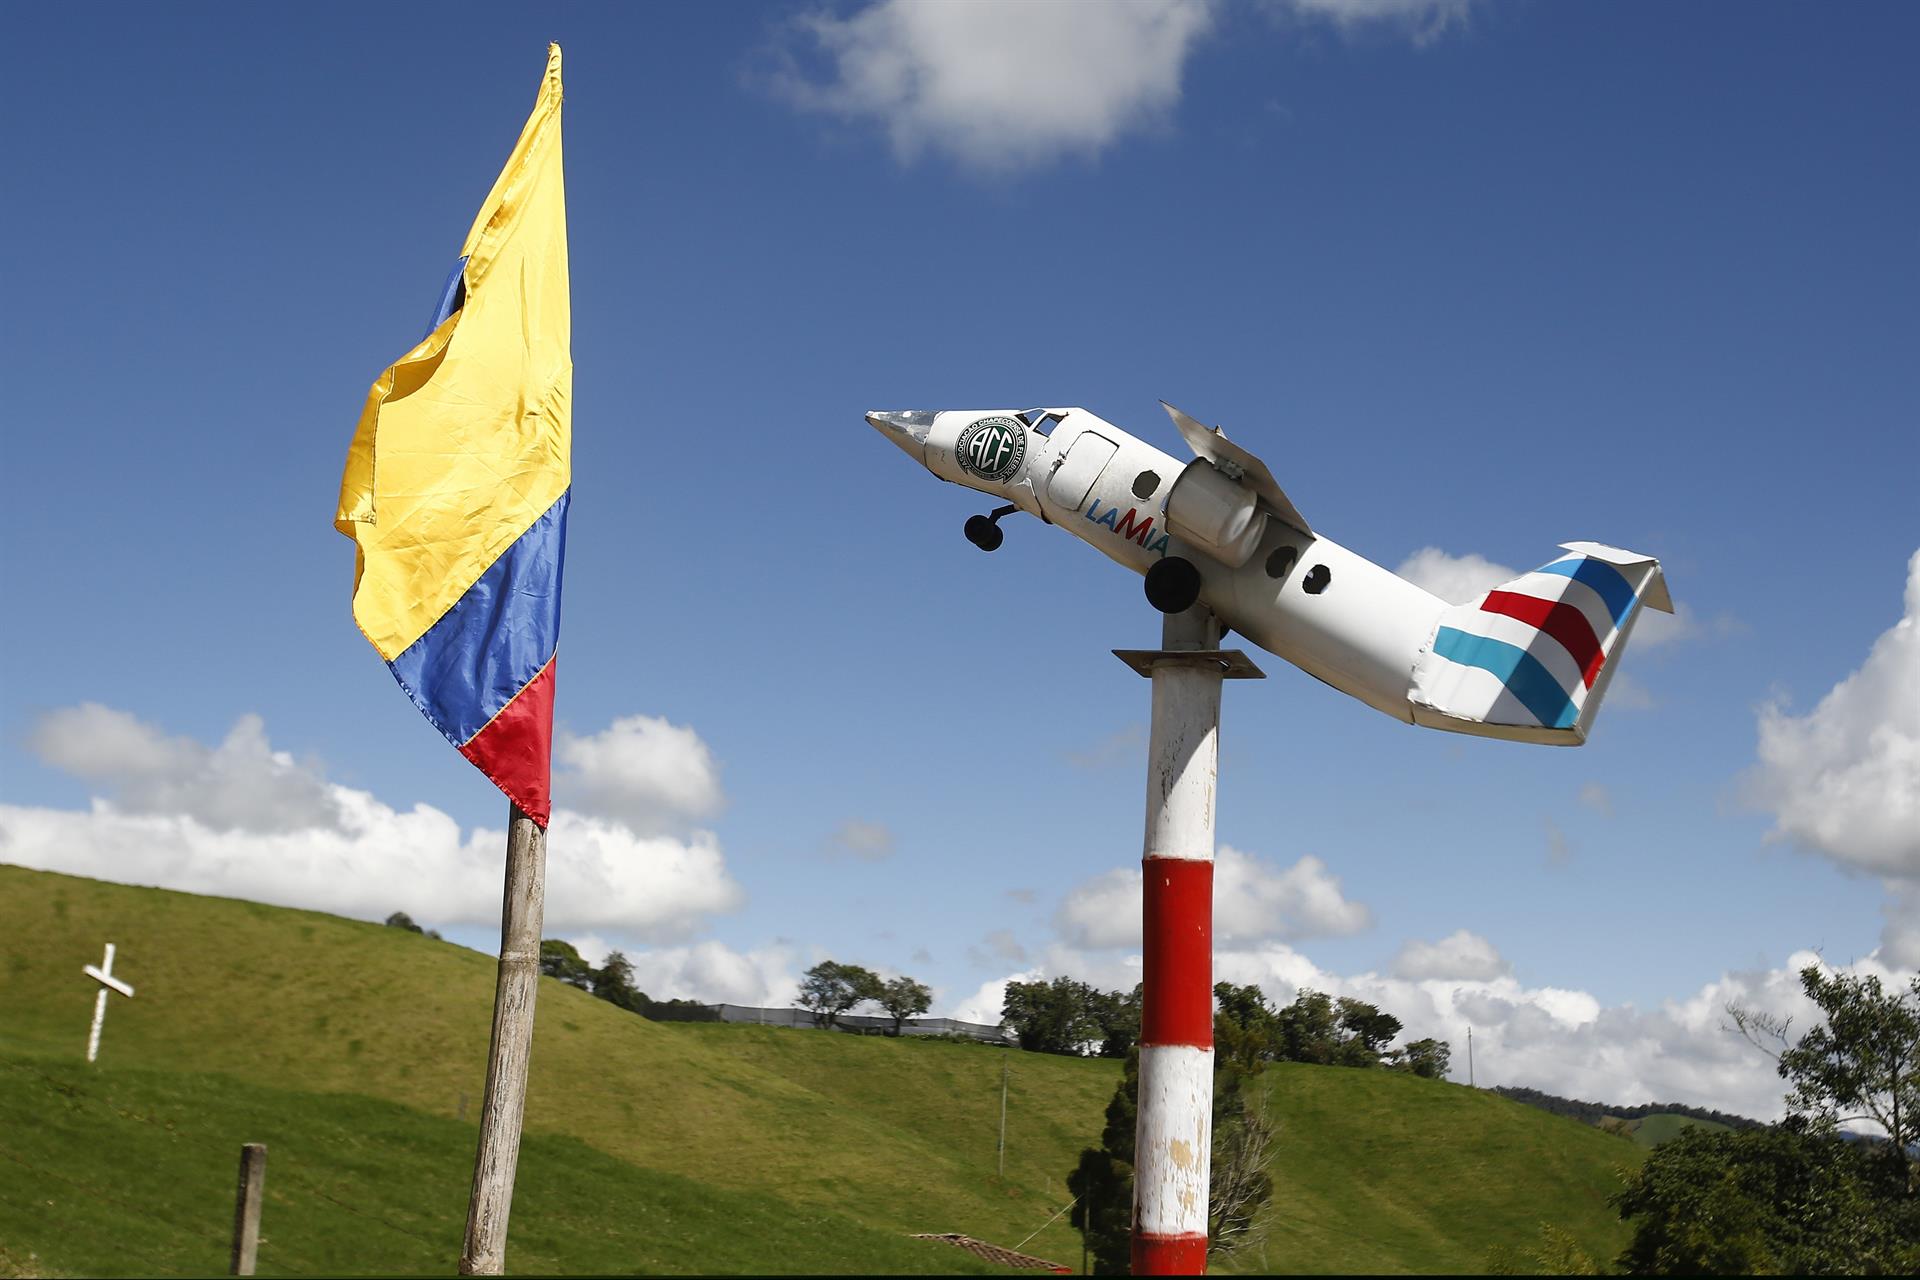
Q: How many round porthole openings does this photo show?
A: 3